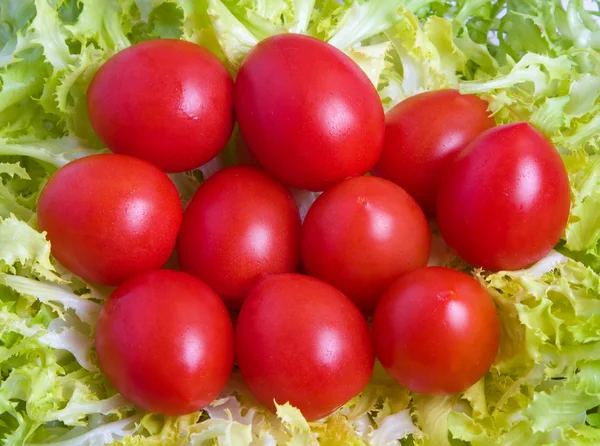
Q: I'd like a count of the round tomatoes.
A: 10